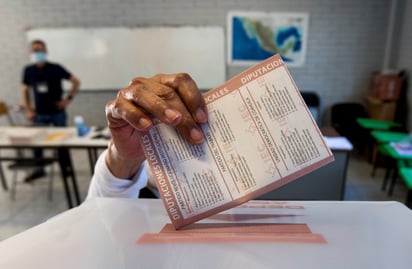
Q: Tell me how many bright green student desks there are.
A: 4